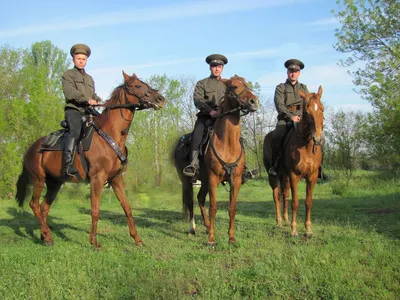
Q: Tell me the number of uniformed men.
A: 3